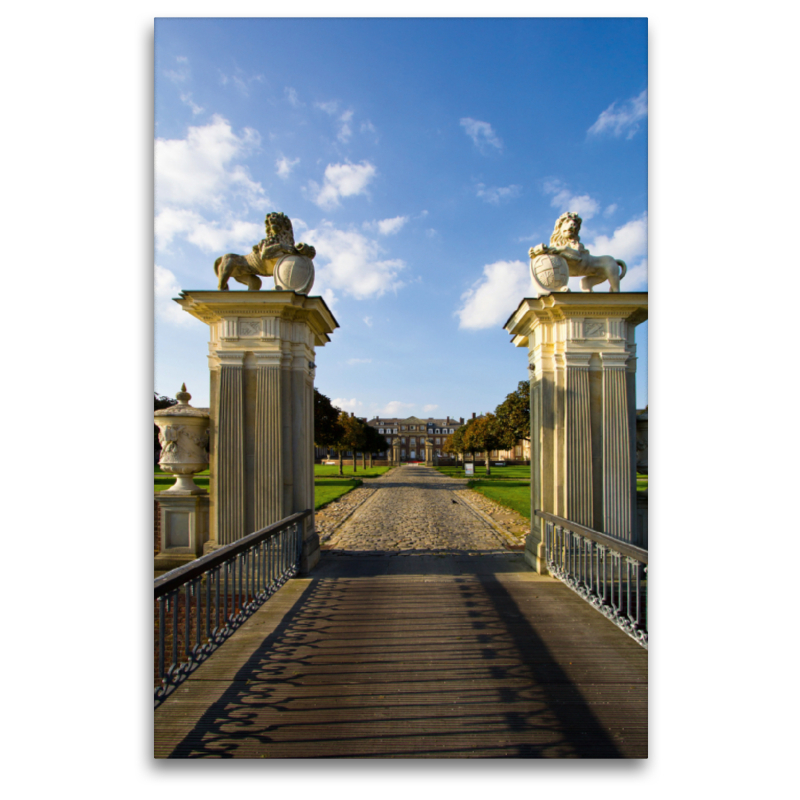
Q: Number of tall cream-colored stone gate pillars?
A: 2